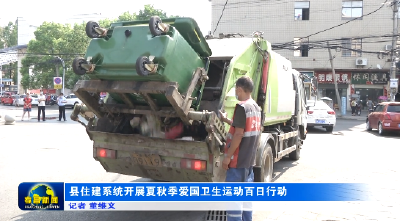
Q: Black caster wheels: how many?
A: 4